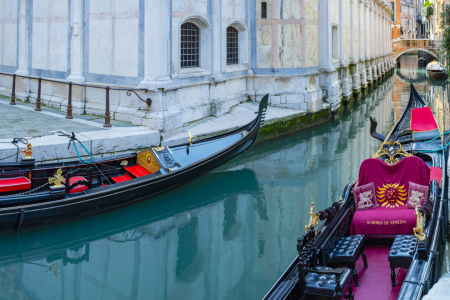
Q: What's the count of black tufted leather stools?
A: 3